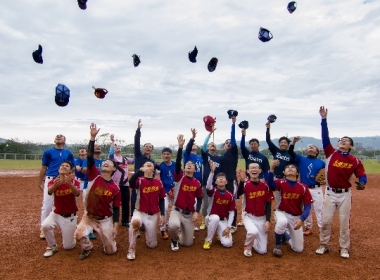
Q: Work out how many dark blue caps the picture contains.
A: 11